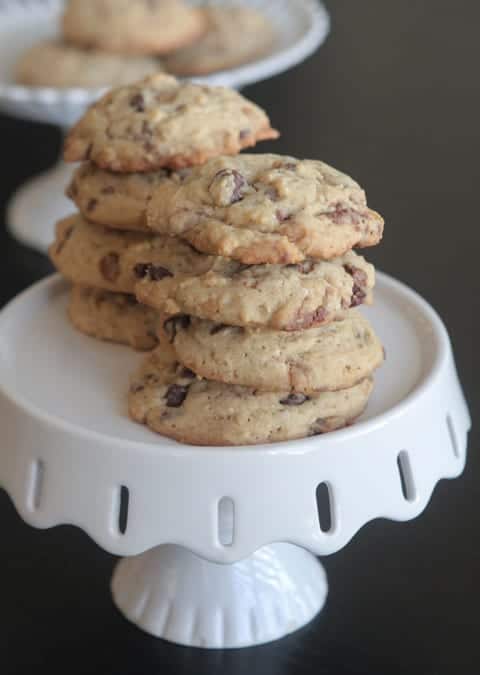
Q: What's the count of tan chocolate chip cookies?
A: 11